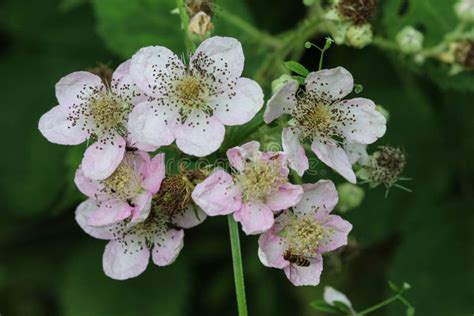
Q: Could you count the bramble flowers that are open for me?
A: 7